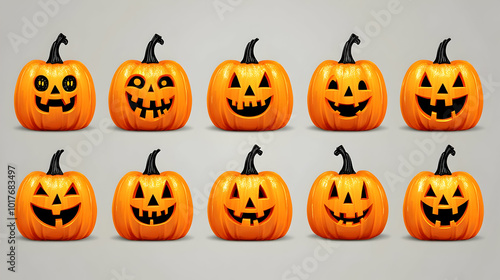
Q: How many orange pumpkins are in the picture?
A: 10